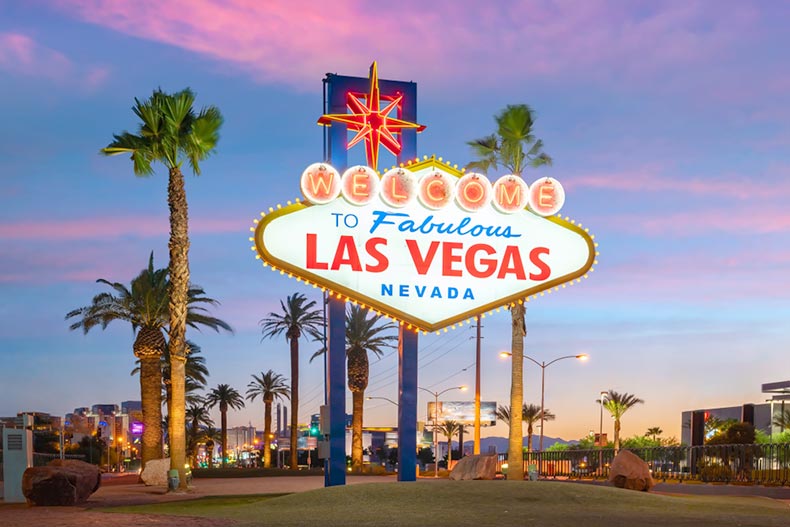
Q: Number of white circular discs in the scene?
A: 7